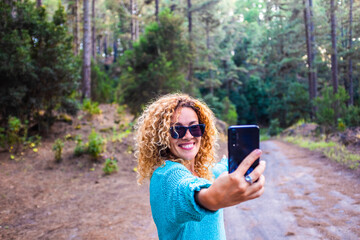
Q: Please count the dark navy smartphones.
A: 1